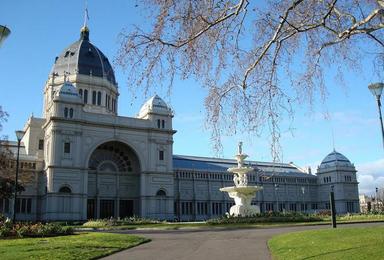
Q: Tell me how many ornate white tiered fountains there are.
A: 1